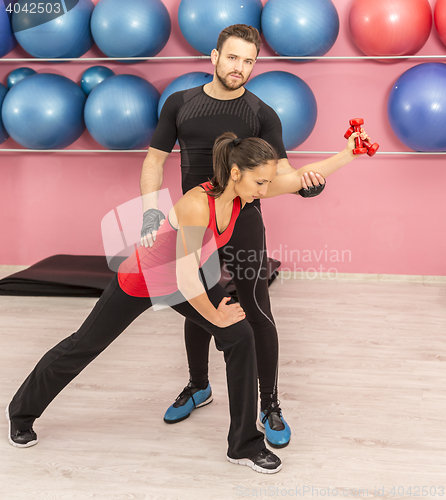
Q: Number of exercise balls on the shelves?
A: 15